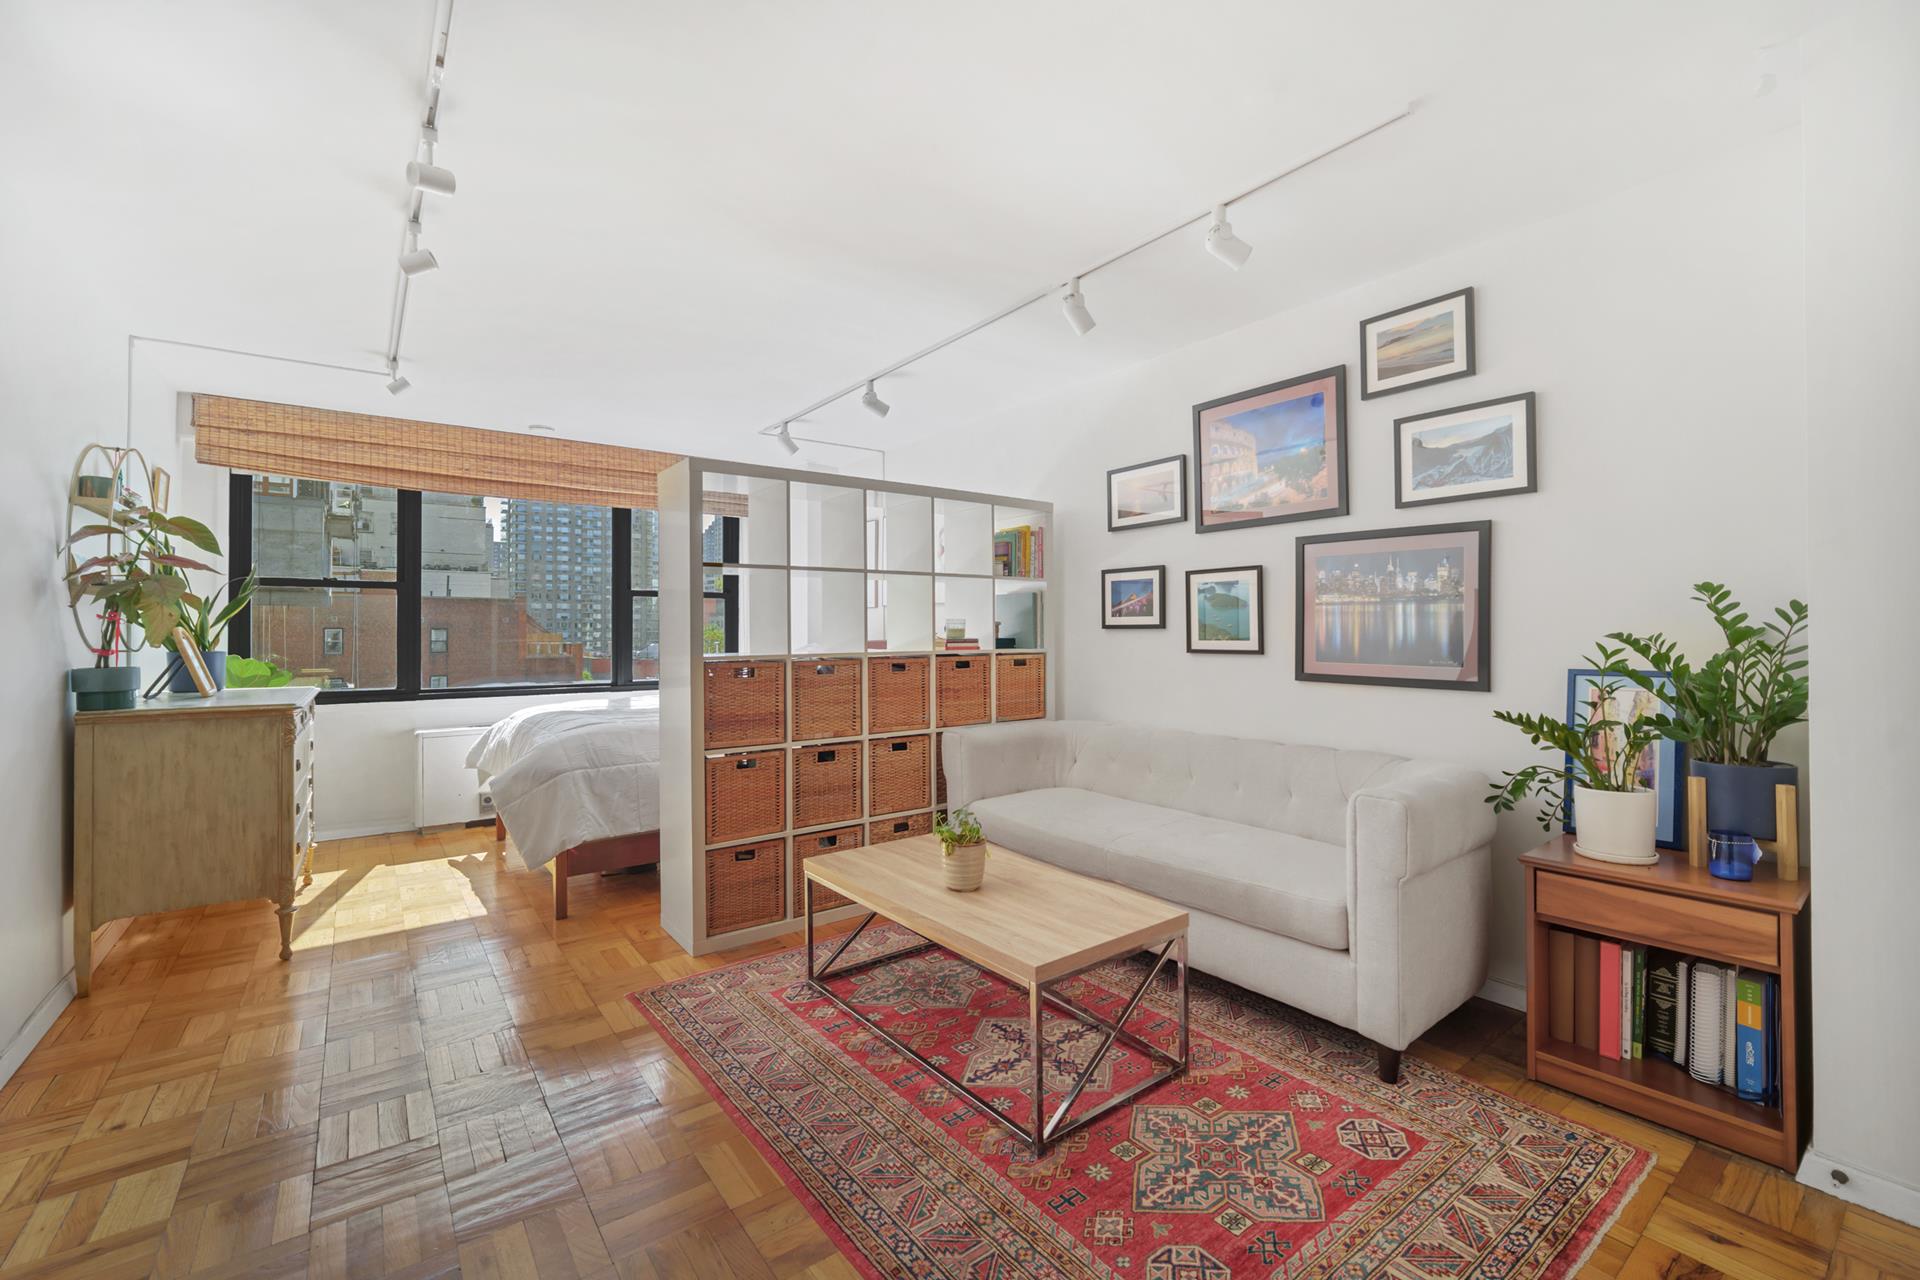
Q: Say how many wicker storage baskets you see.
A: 12